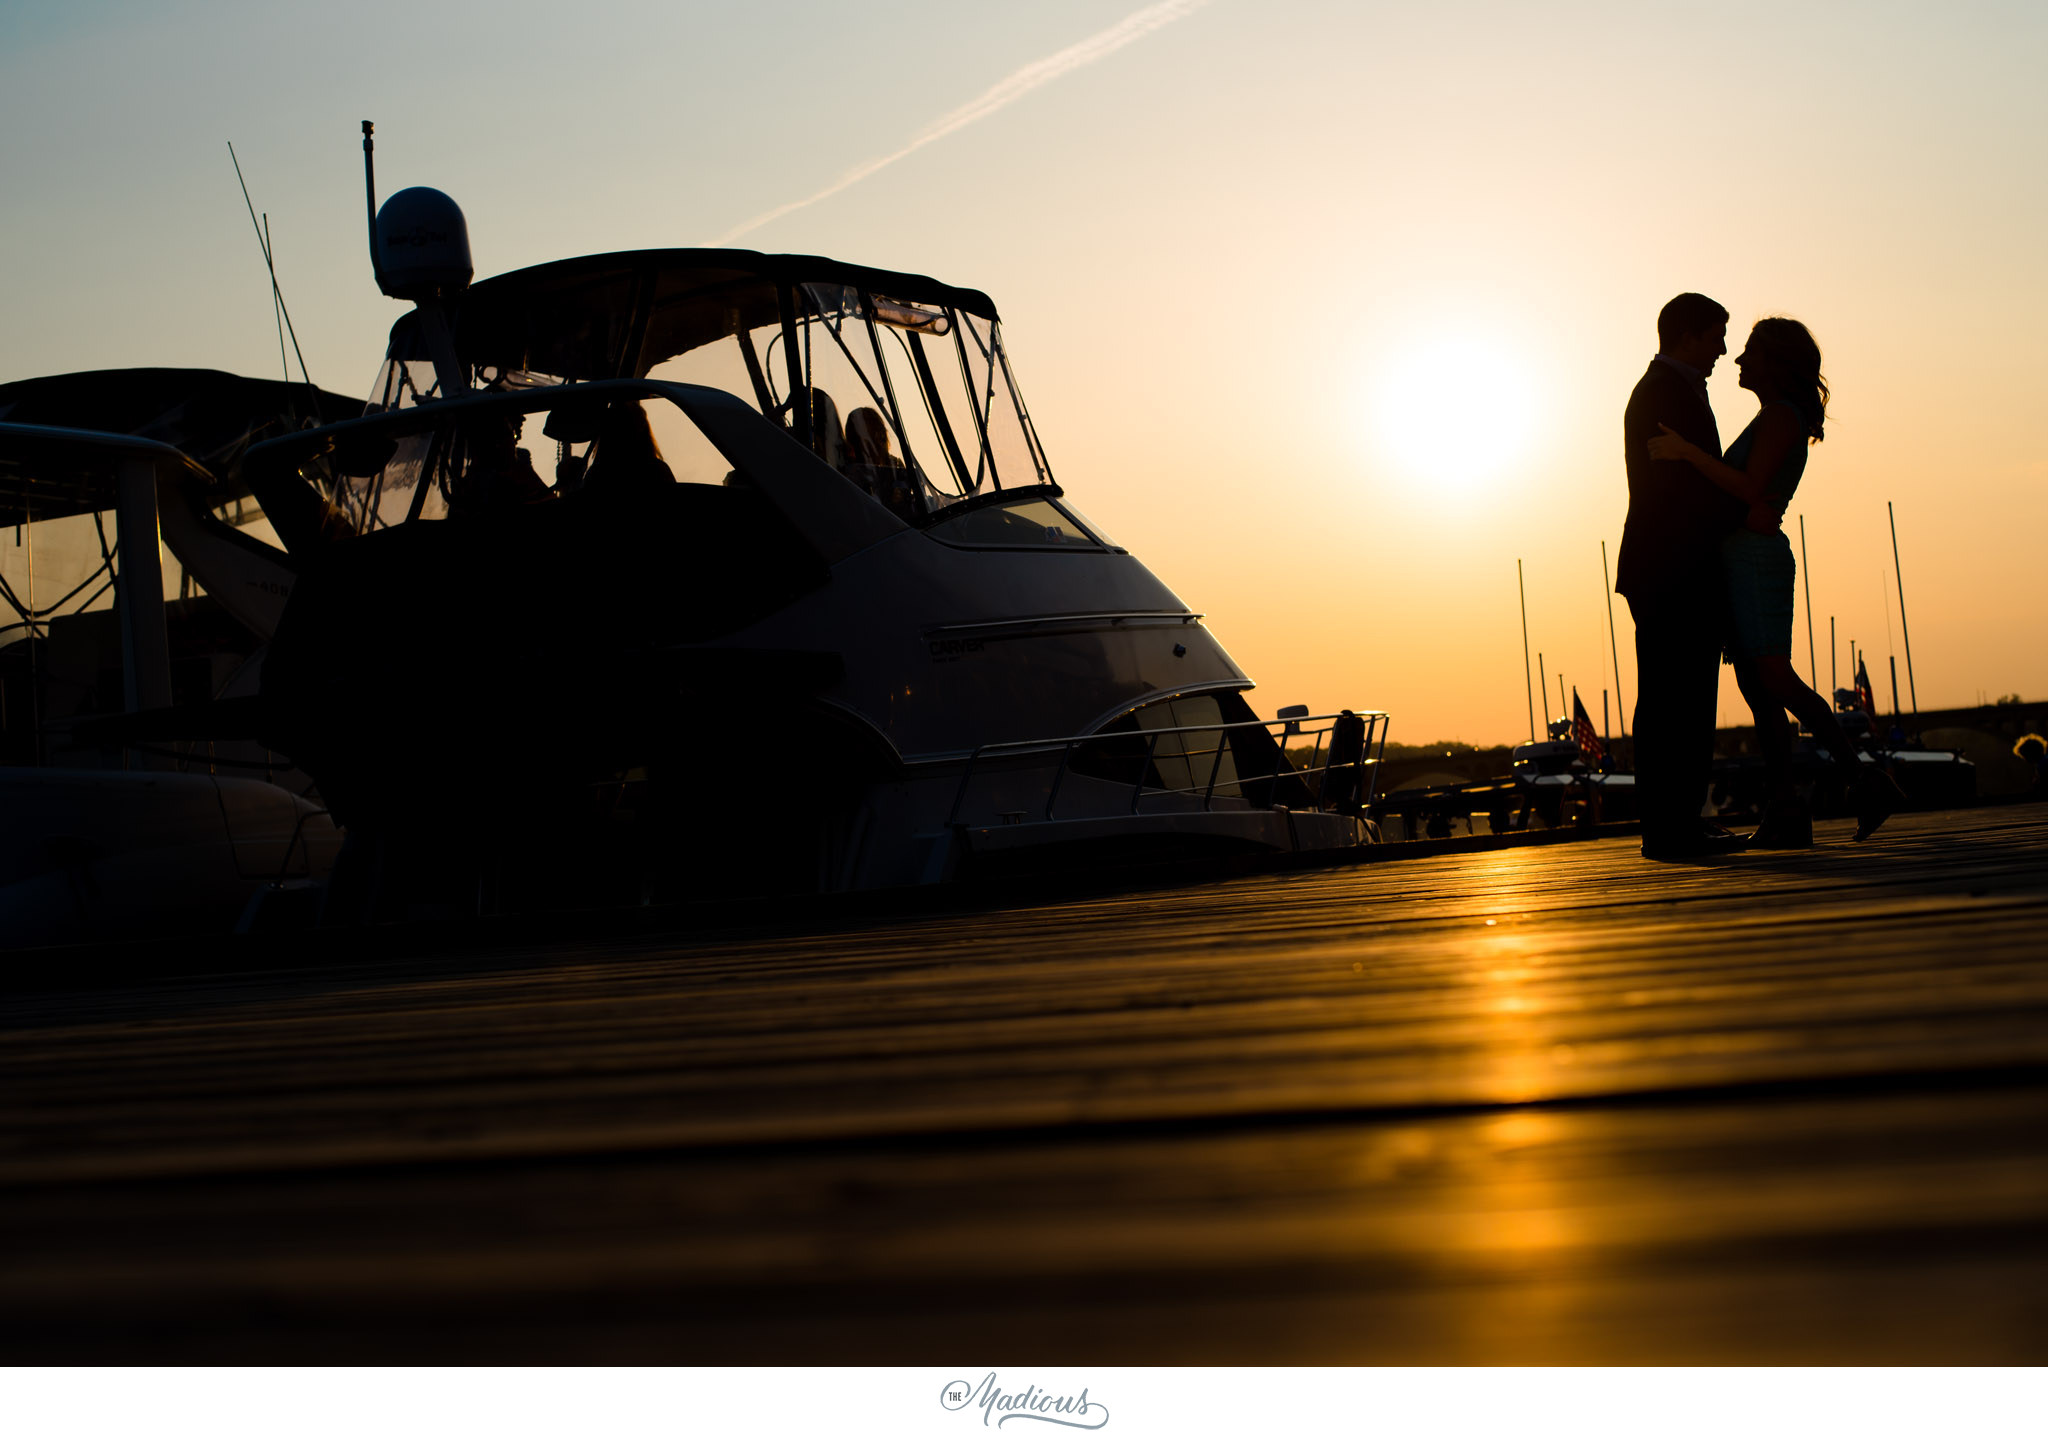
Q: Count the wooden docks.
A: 1